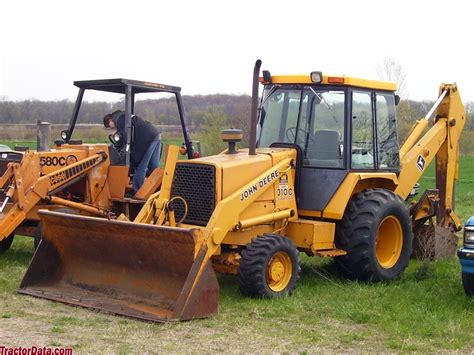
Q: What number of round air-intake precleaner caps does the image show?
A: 1